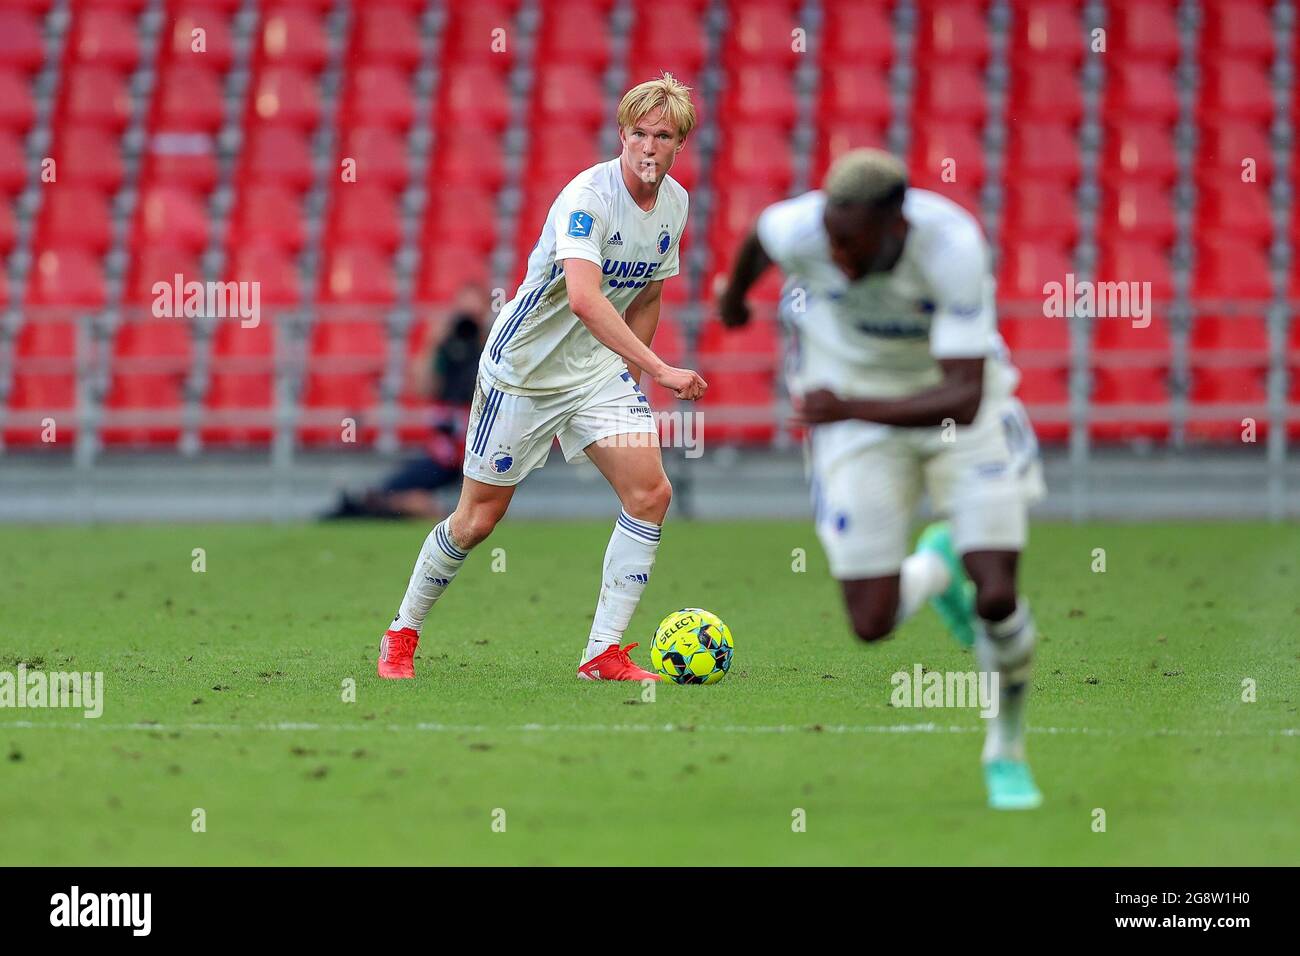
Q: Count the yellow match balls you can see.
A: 1